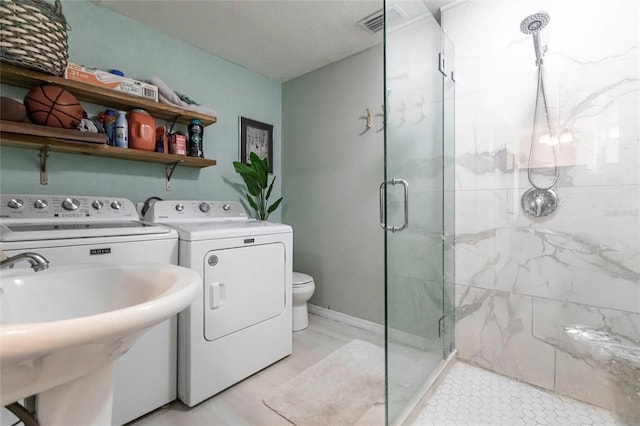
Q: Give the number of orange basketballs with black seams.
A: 1